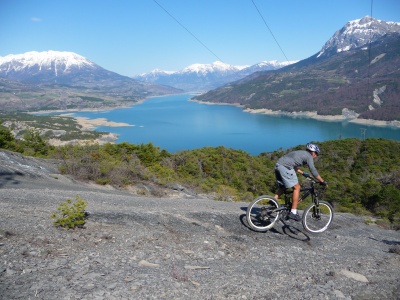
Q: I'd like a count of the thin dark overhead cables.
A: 3